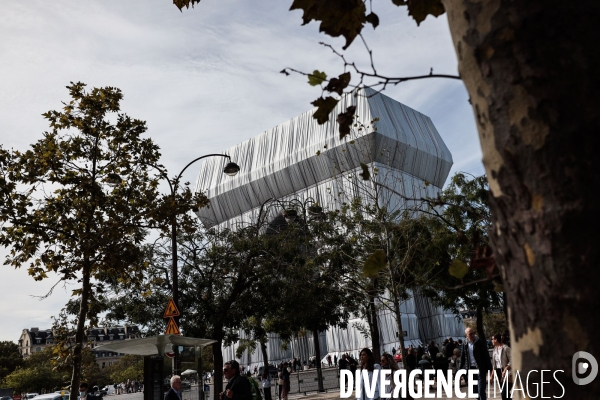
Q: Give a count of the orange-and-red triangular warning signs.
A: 2